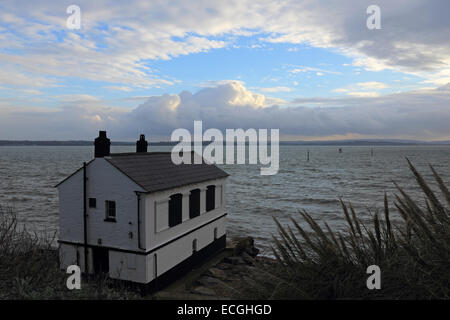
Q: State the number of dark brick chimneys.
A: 2